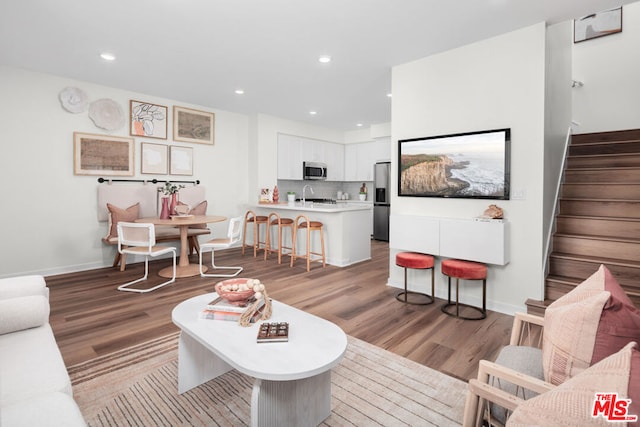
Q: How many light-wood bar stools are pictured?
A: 3